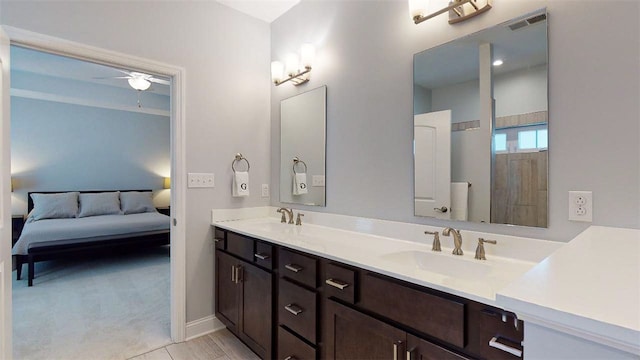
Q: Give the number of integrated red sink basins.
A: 0